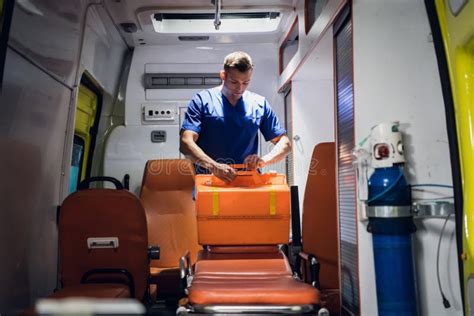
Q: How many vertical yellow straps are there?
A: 2